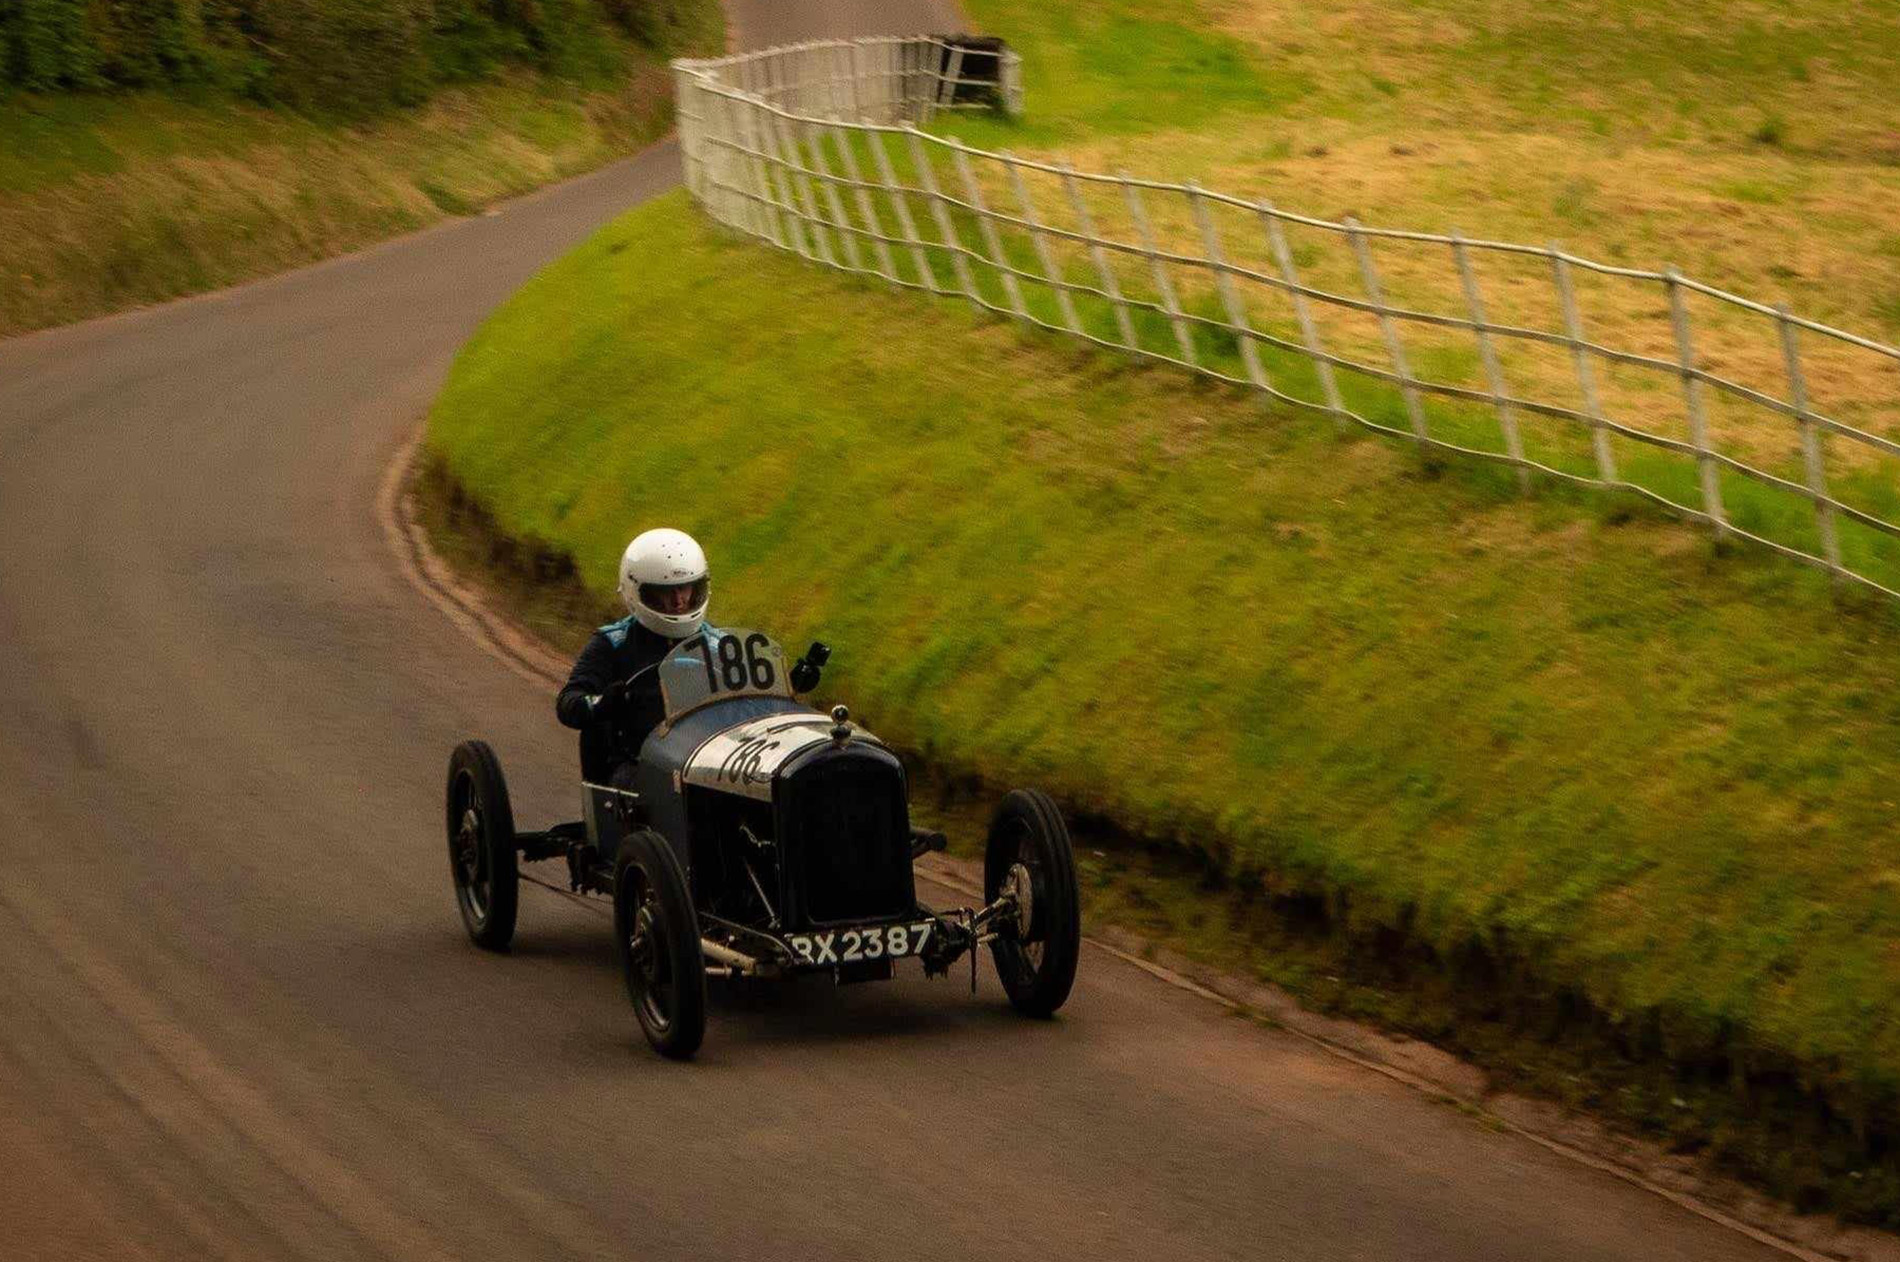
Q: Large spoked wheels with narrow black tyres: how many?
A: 3